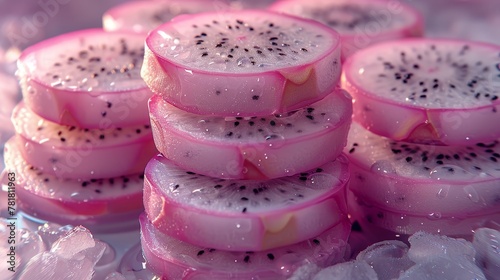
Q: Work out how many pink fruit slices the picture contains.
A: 12